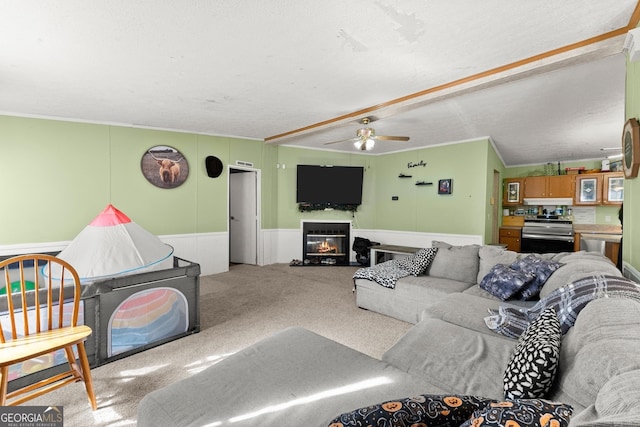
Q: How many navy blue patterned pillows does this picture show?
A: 2